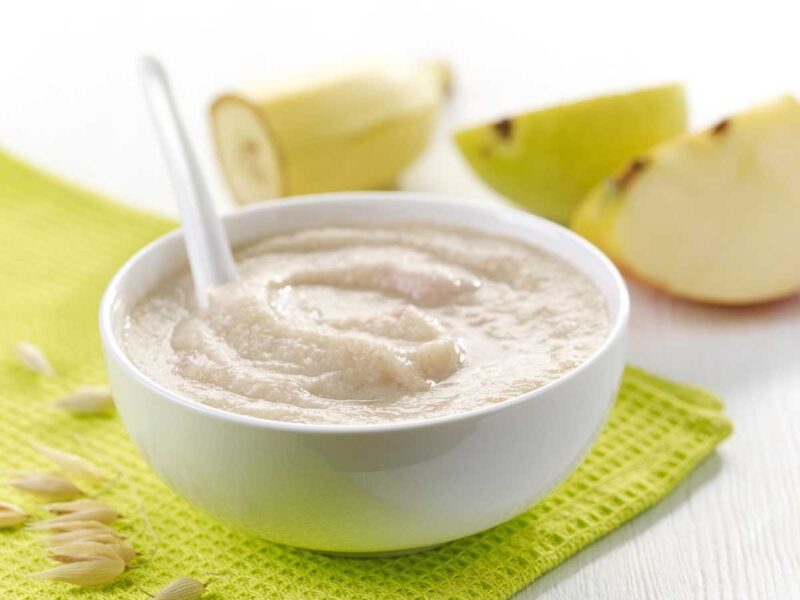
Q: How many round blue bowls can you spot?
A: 0